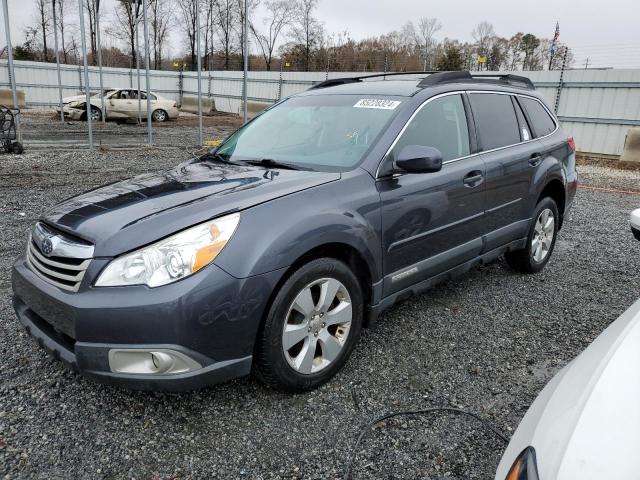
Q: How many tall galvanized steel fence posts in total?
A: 8